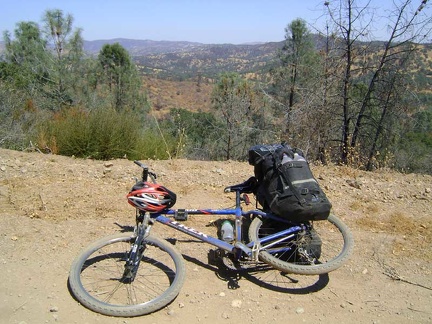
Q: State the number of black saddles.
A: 1